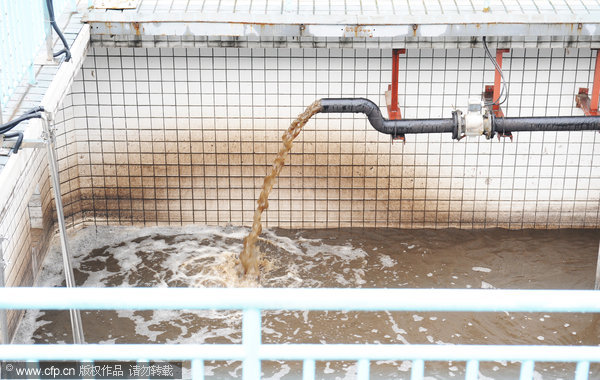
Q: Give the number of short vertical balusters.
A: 10